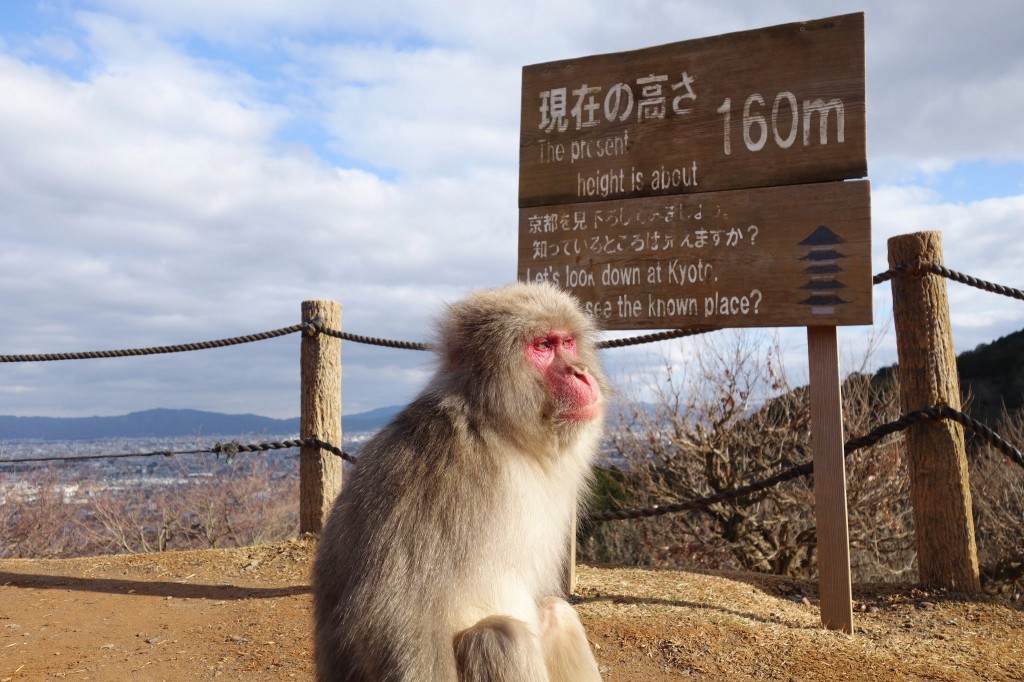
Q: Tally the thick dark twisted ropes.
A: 2